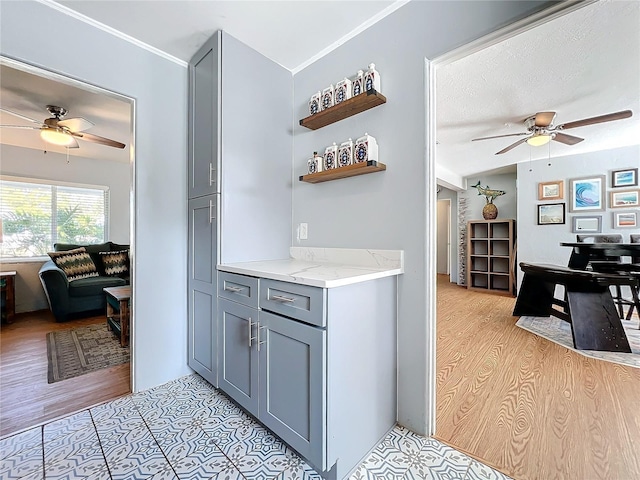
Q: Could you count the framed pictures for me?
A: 7